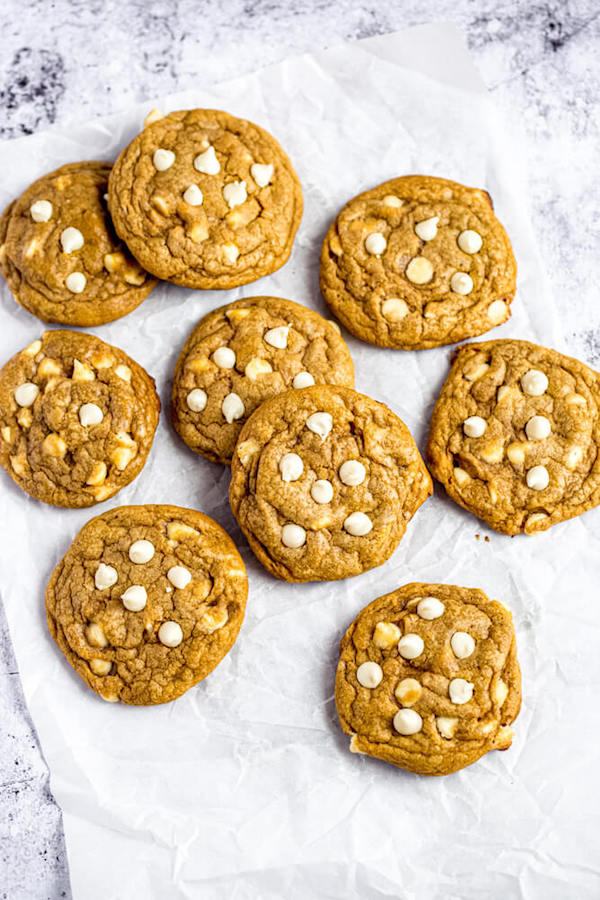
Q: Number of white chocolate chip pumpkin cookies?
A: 9